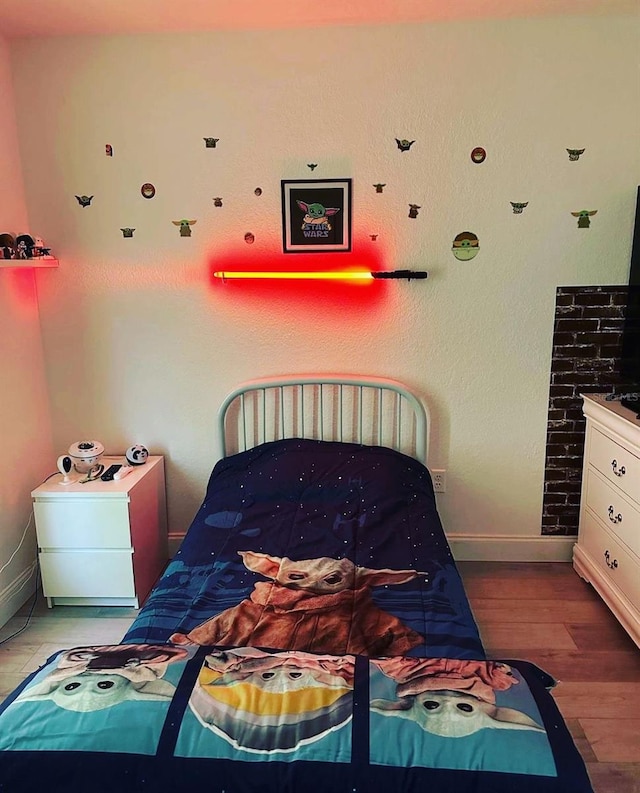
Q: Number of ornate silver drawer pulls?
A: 3